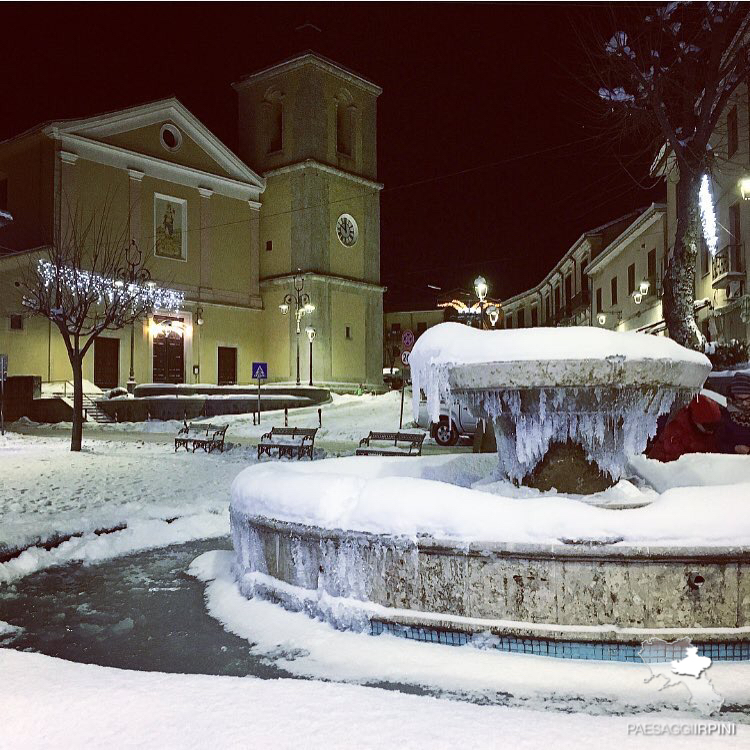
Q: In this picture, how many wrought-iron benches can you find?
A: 3